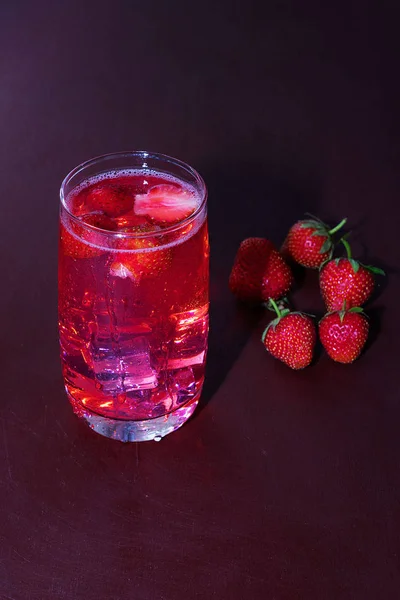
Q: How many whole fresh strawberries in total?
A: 5